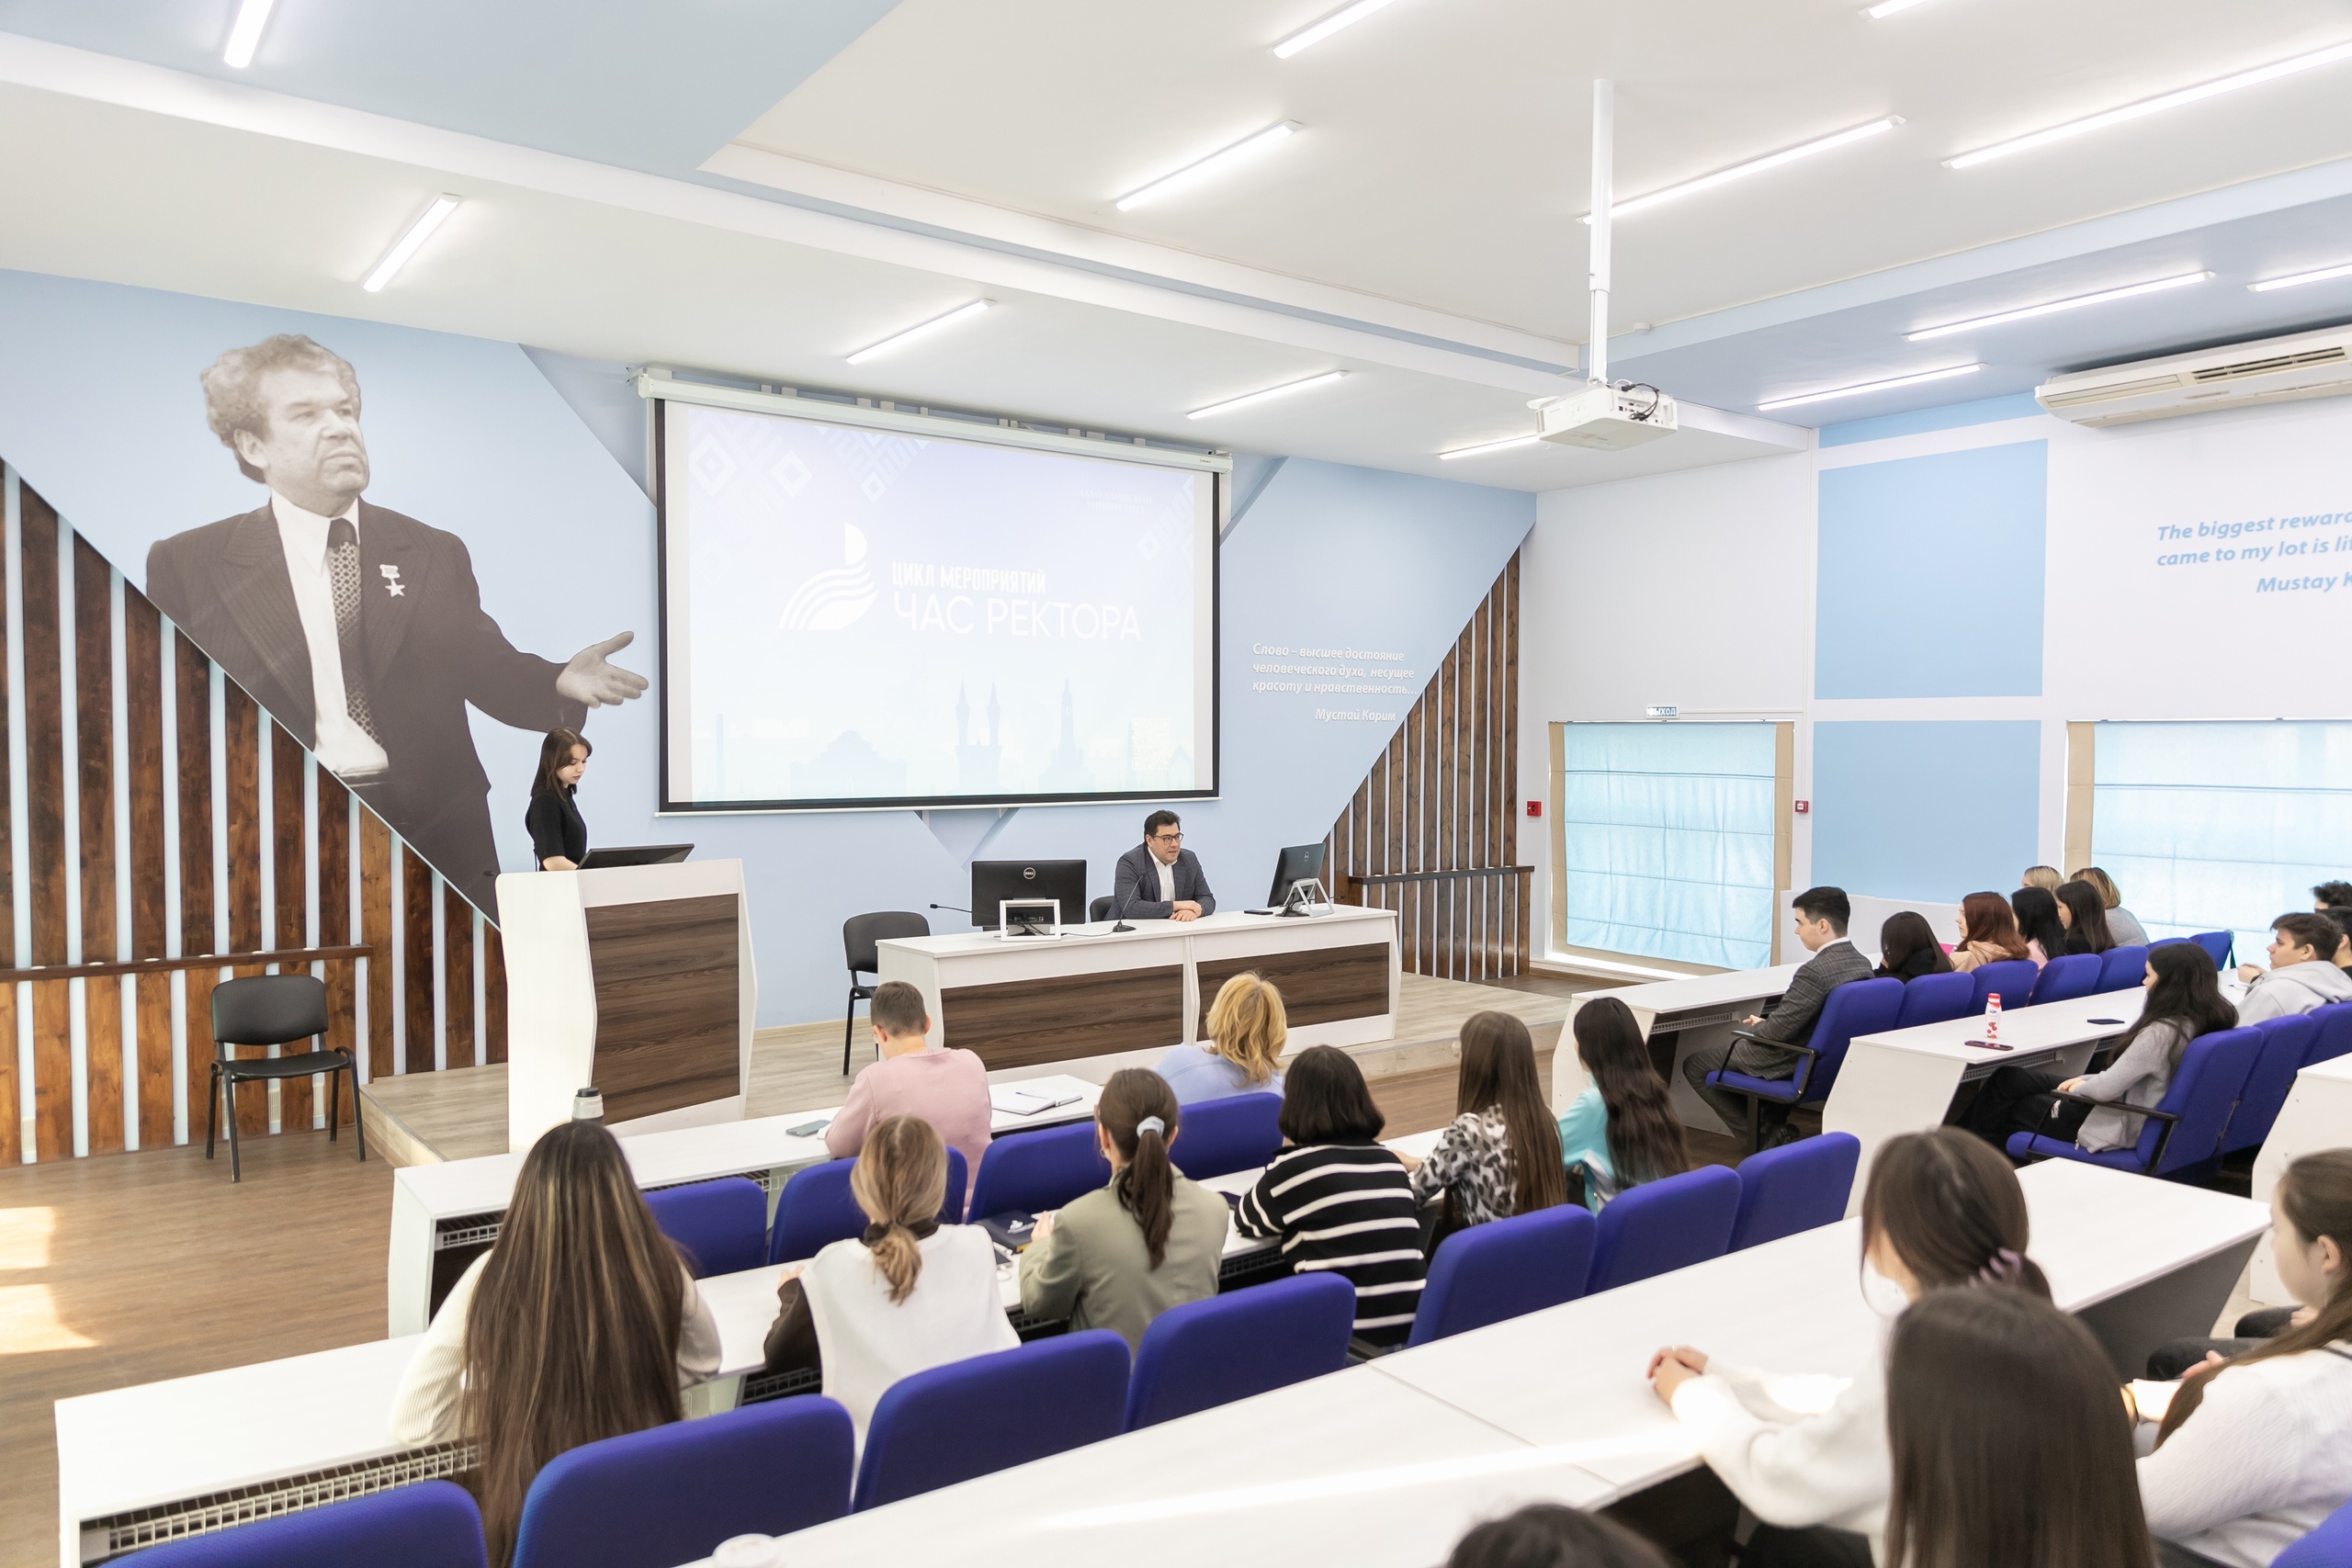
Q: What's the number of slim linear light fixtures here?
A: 13